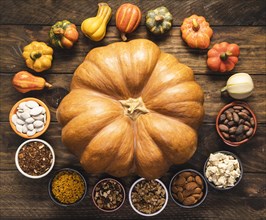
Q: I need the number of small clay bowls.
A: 8